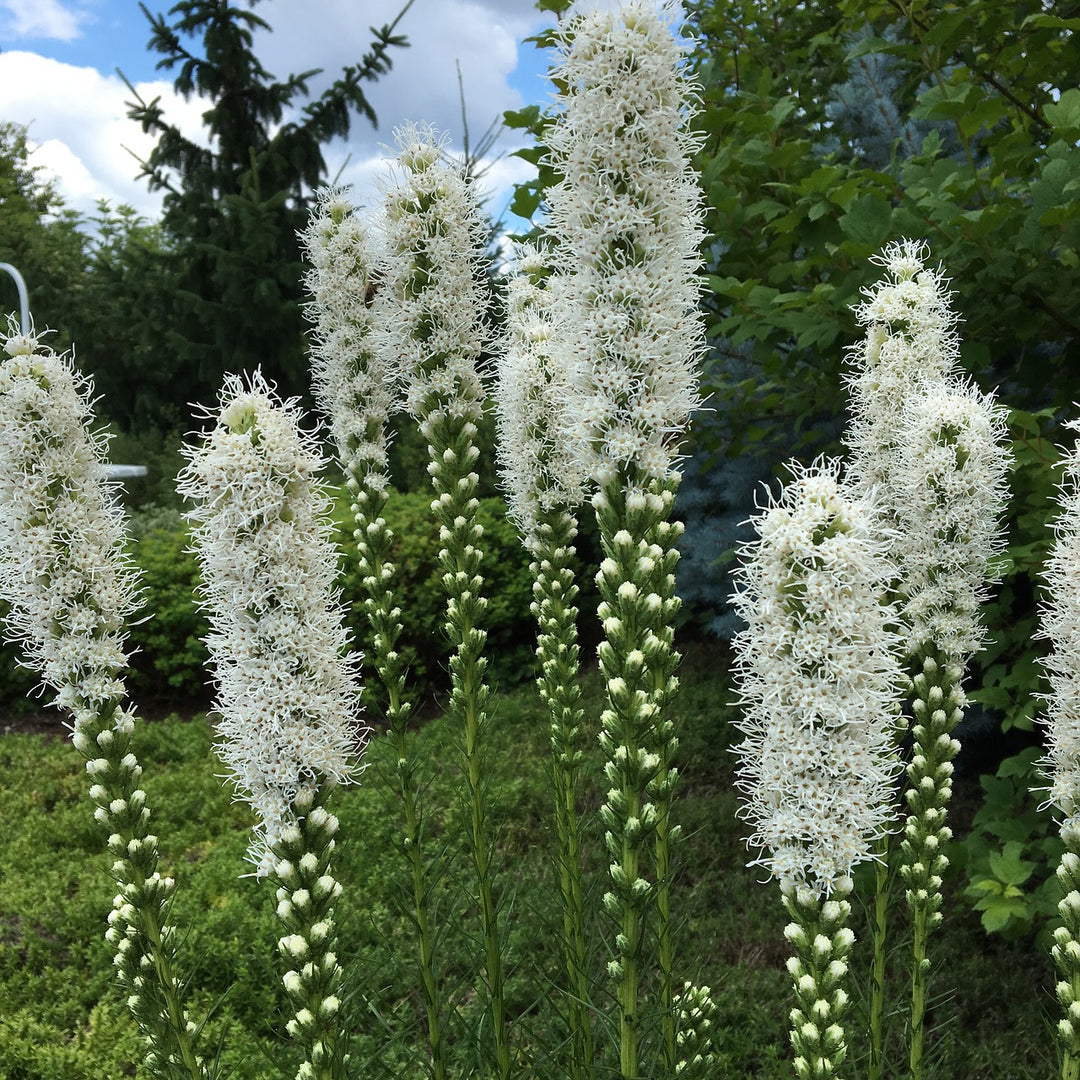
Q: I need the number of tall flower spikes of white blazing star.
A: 10